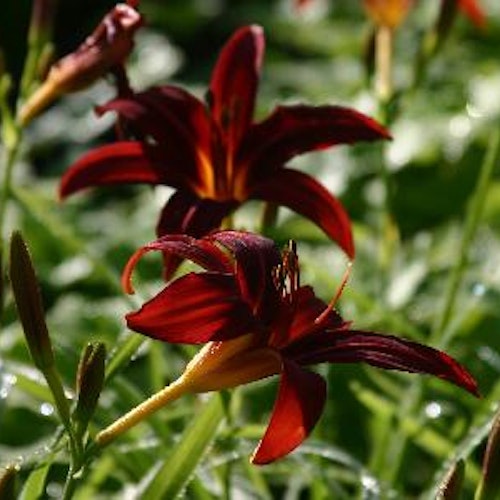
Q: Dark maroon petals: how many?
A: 12